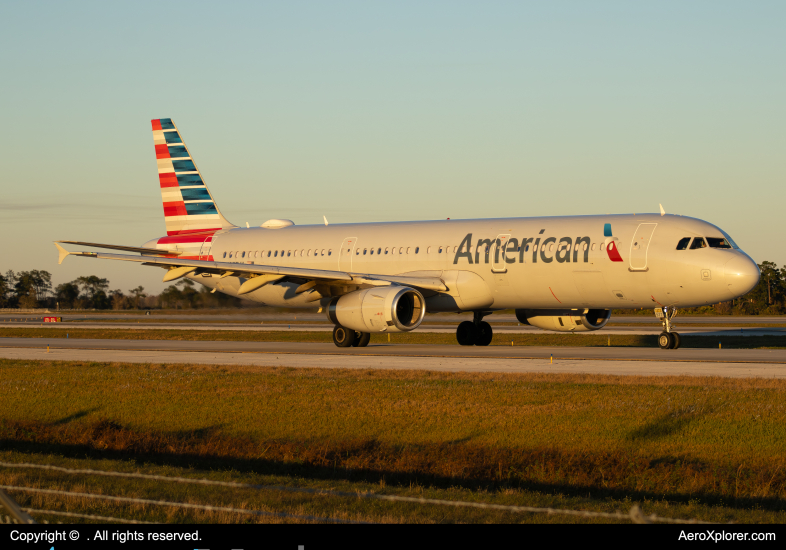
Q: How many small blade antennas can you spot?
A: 3